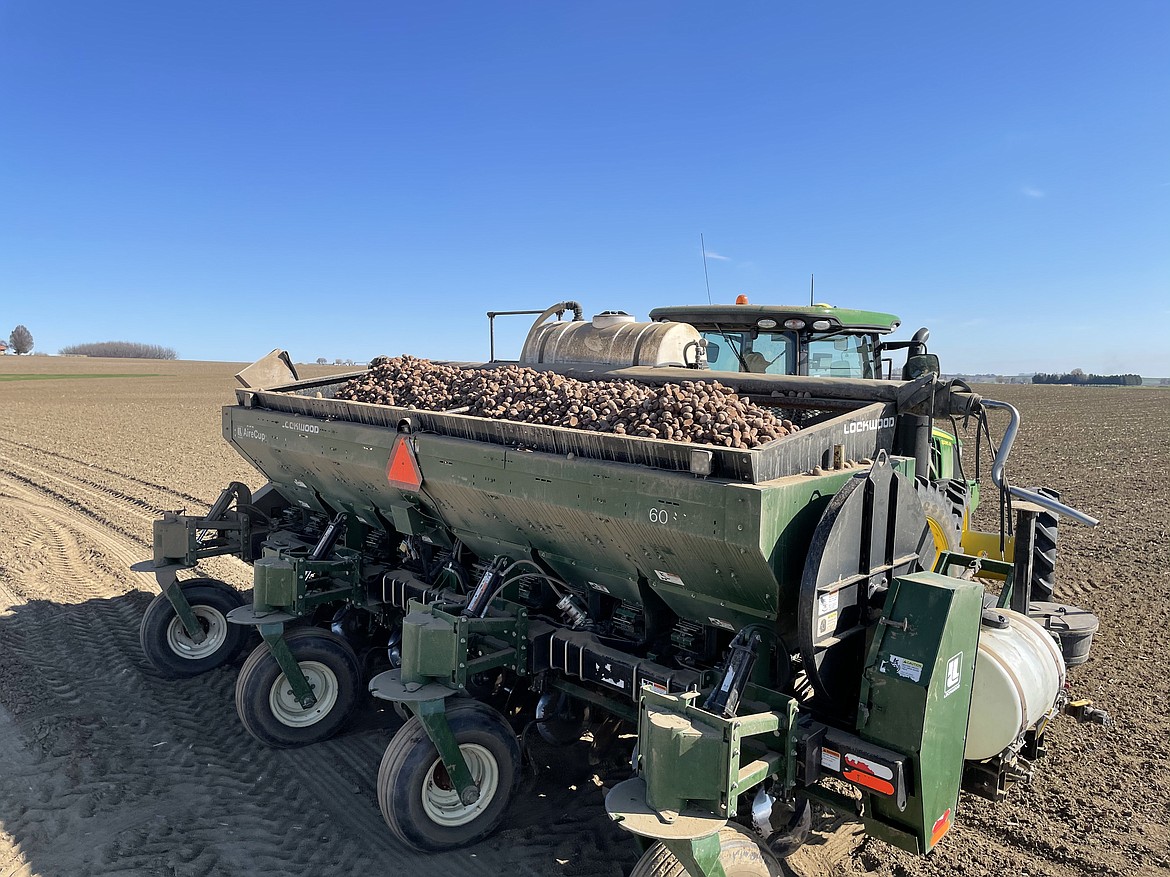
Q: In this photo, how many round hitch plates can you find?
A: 4